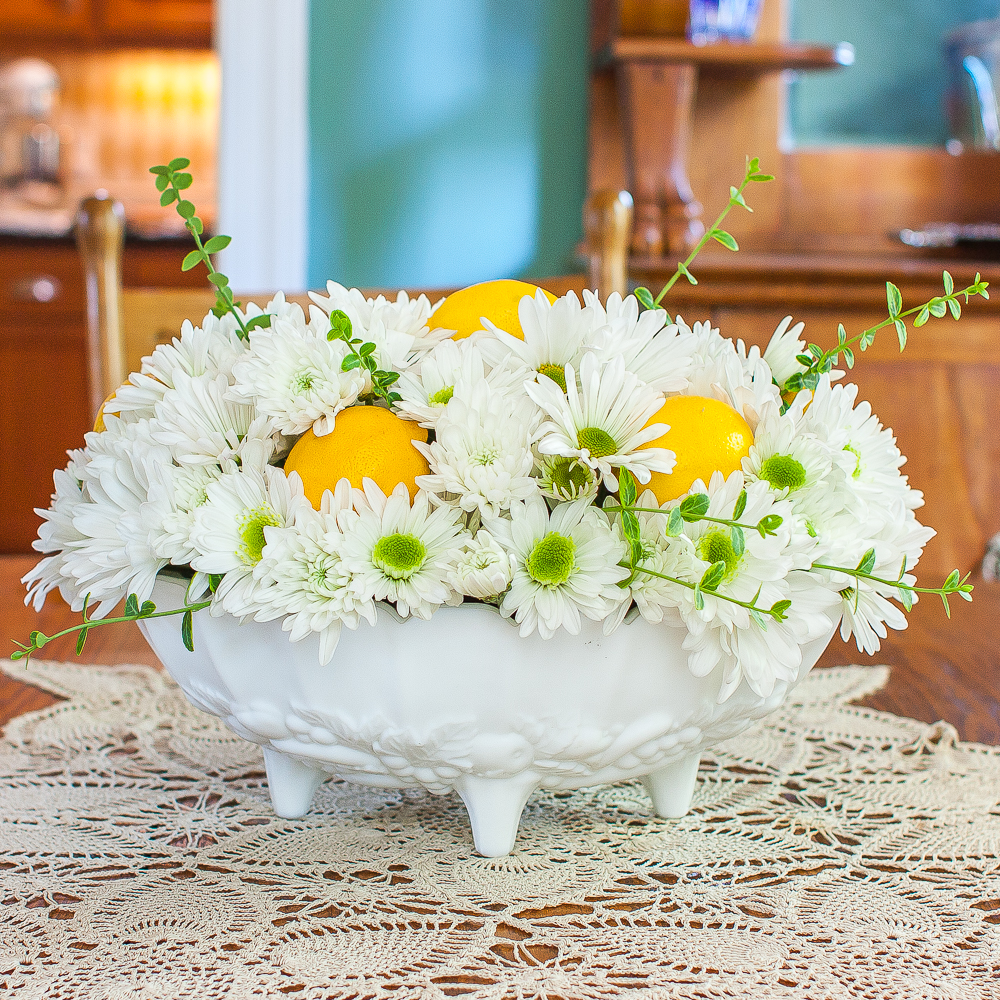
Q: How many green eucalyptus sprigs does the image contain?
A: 8